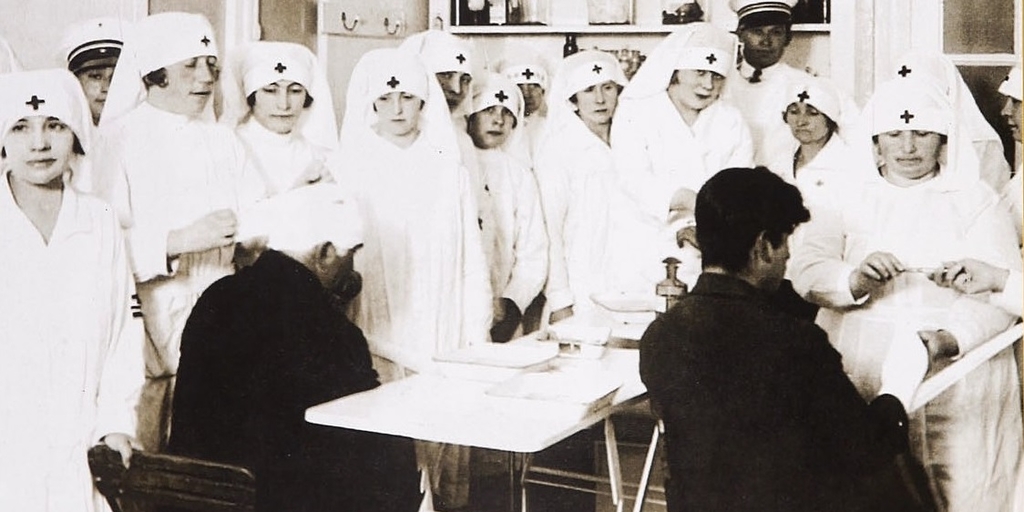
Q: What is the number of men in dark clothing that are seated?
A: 2